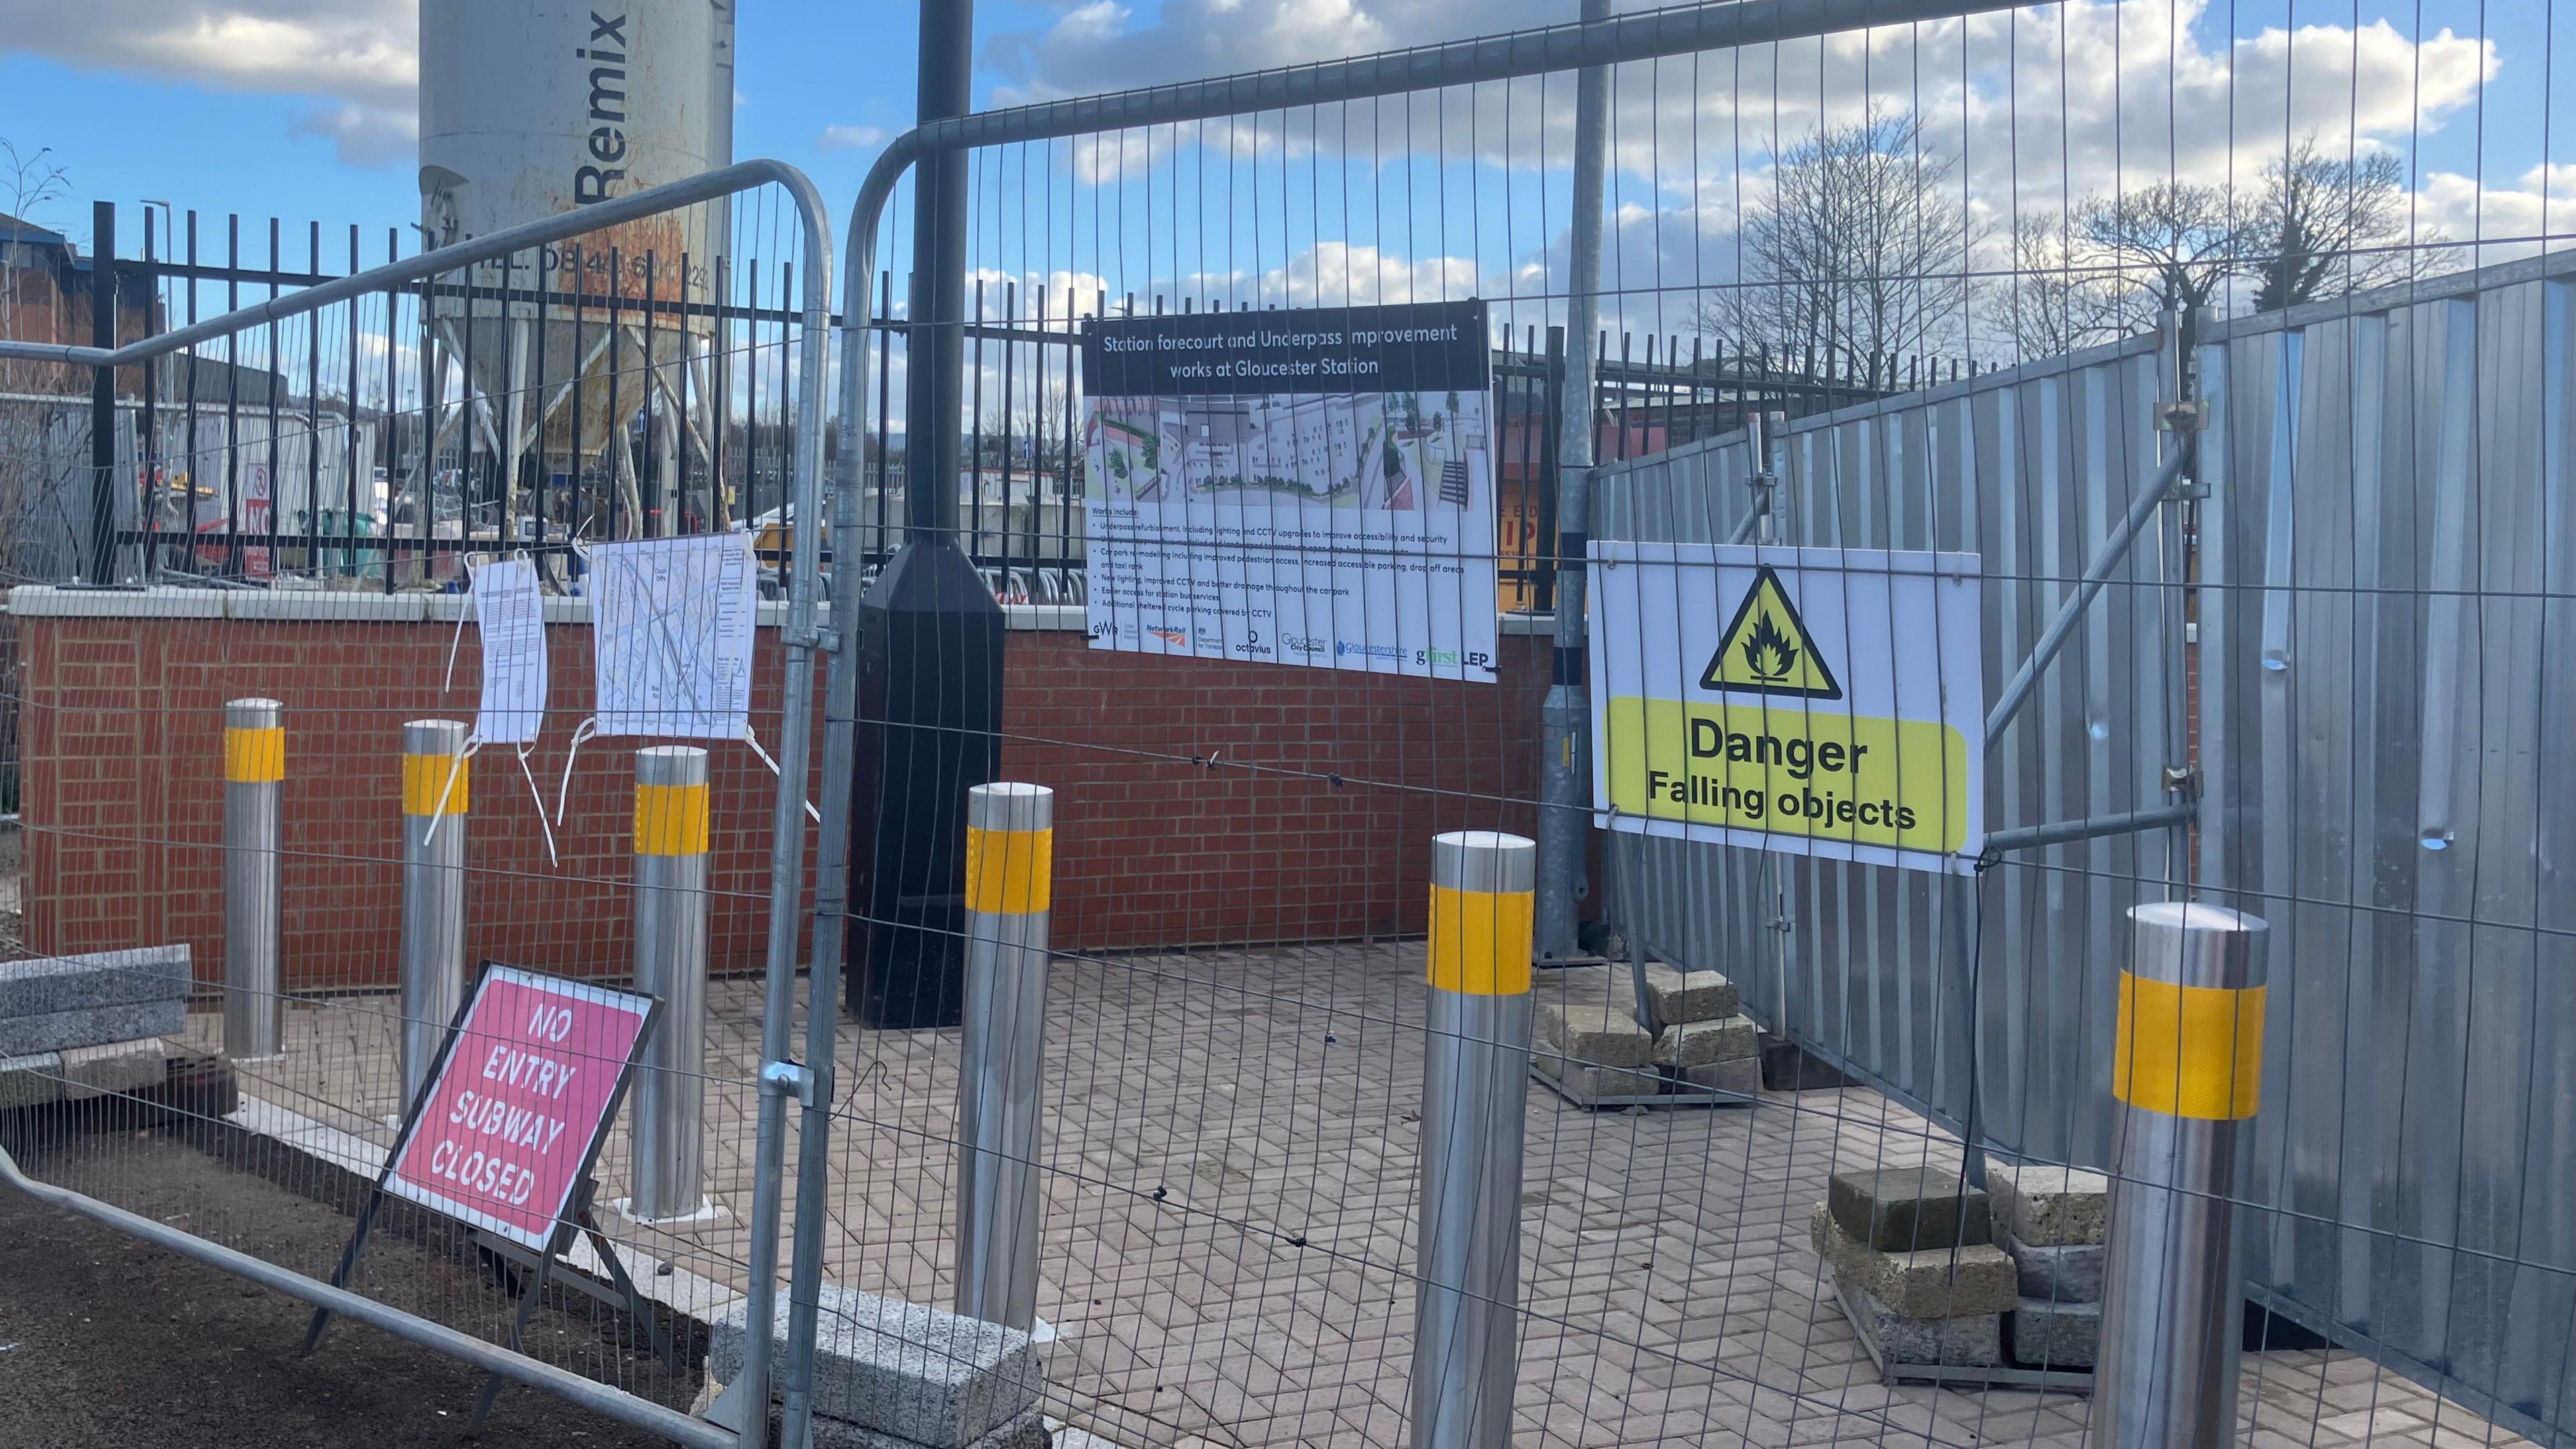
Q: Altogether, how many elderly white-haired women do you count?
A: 0